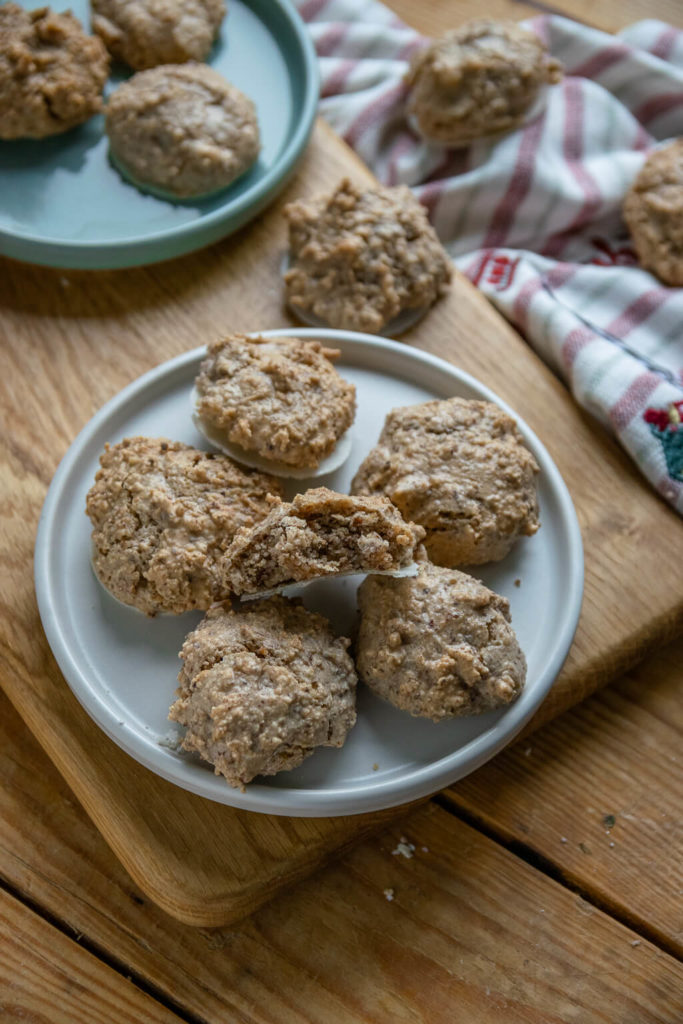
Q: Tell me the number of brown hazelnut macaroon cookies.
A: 12